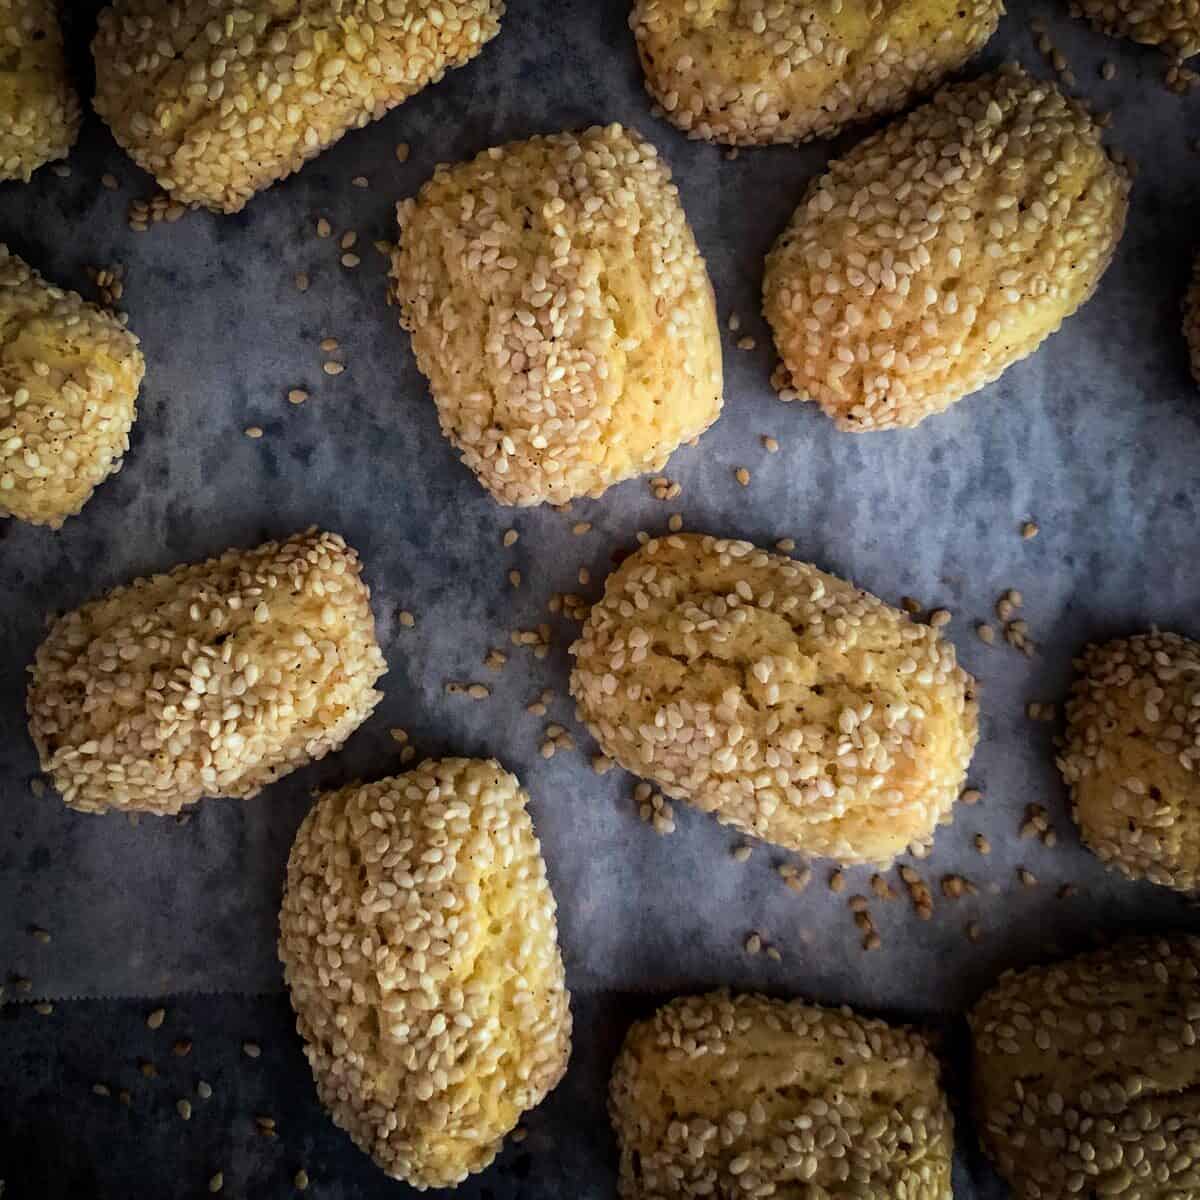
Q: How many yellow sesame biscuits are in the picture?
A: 14